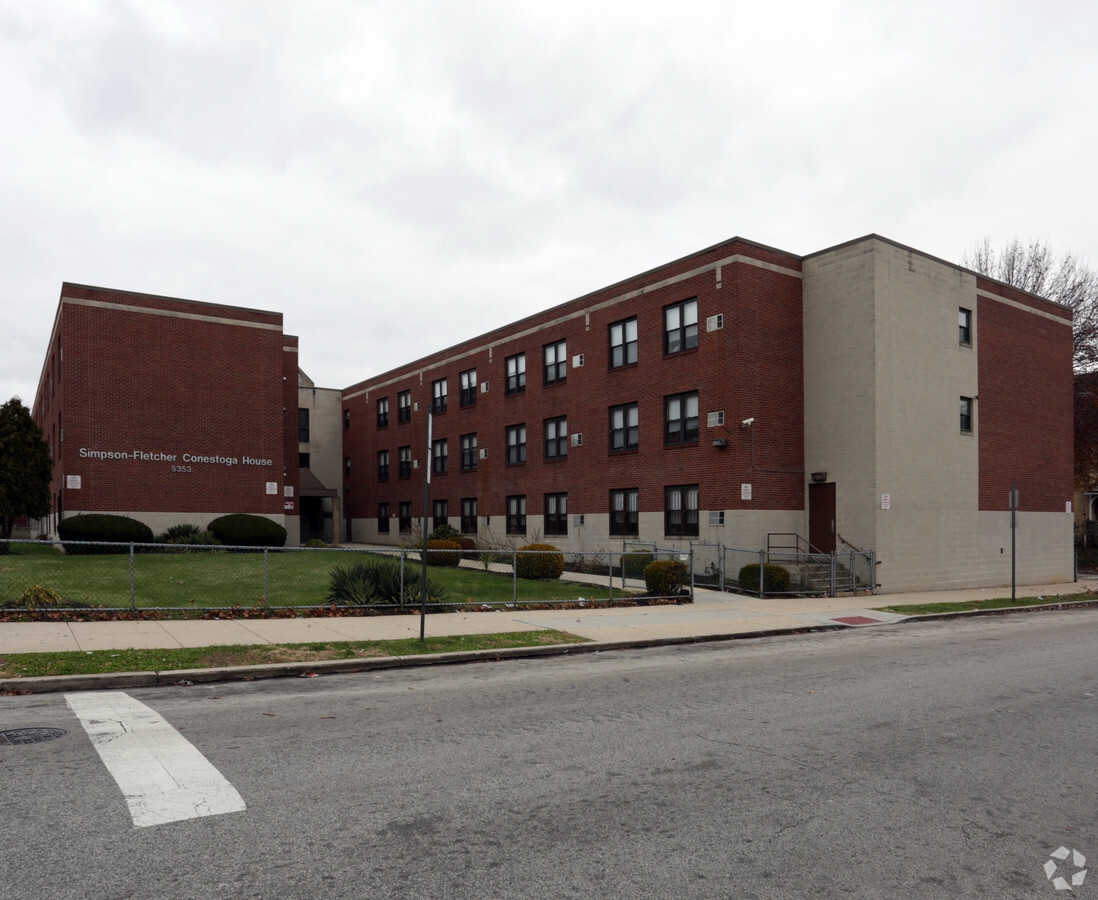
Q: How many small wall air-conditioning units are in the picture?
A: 12